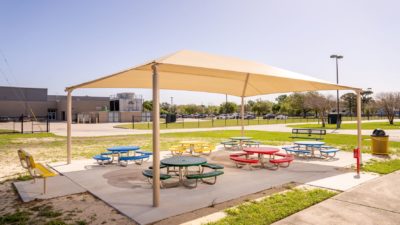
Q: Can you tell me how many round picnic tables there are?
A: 6